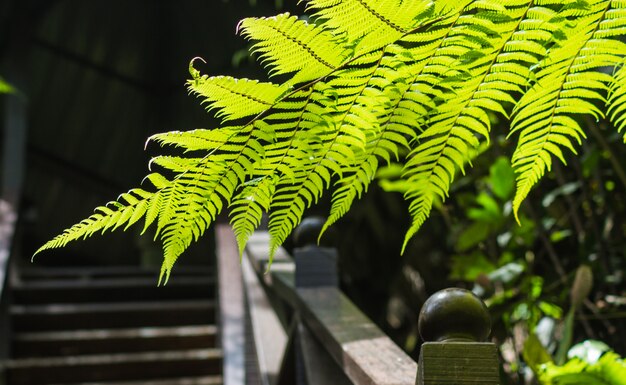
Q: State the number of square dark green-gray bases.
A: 2